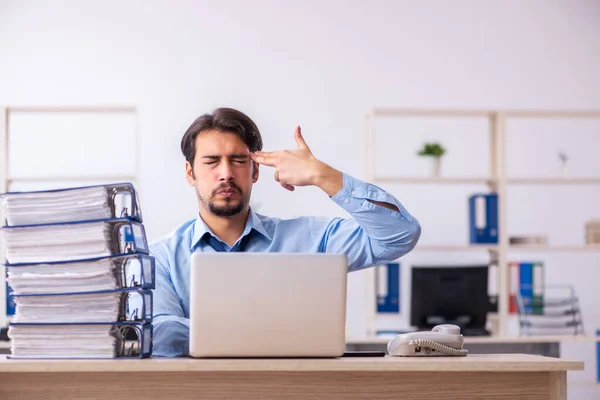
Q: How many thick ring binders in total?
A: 5